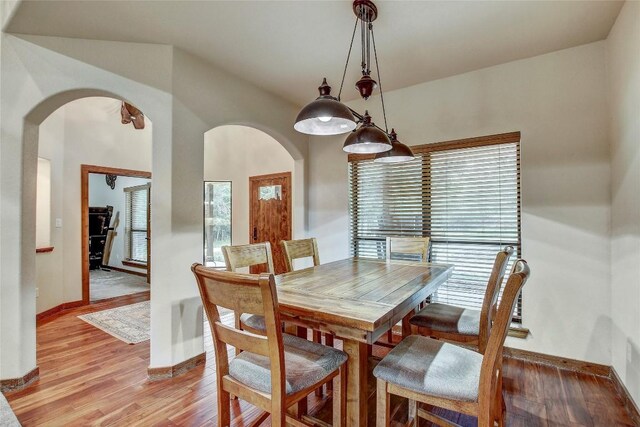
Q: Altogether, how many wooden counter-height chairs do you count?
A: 6